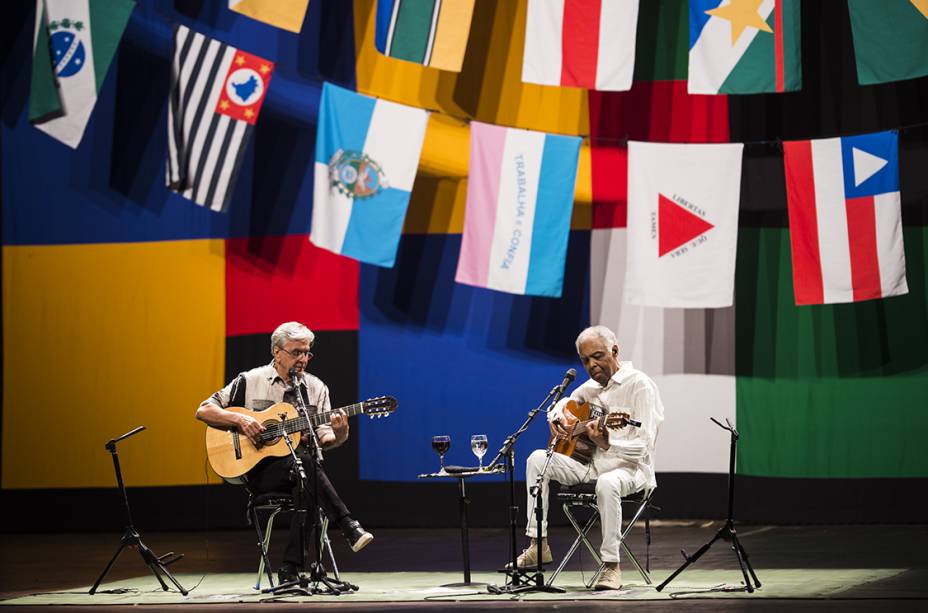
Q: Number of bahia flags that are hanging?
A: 1